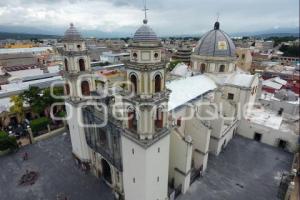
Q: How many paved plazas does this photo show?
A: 2